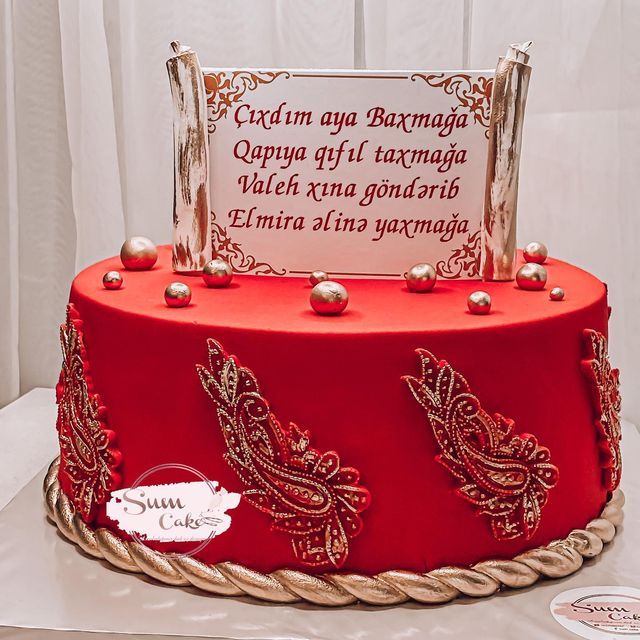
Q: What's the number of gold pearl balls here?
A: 11